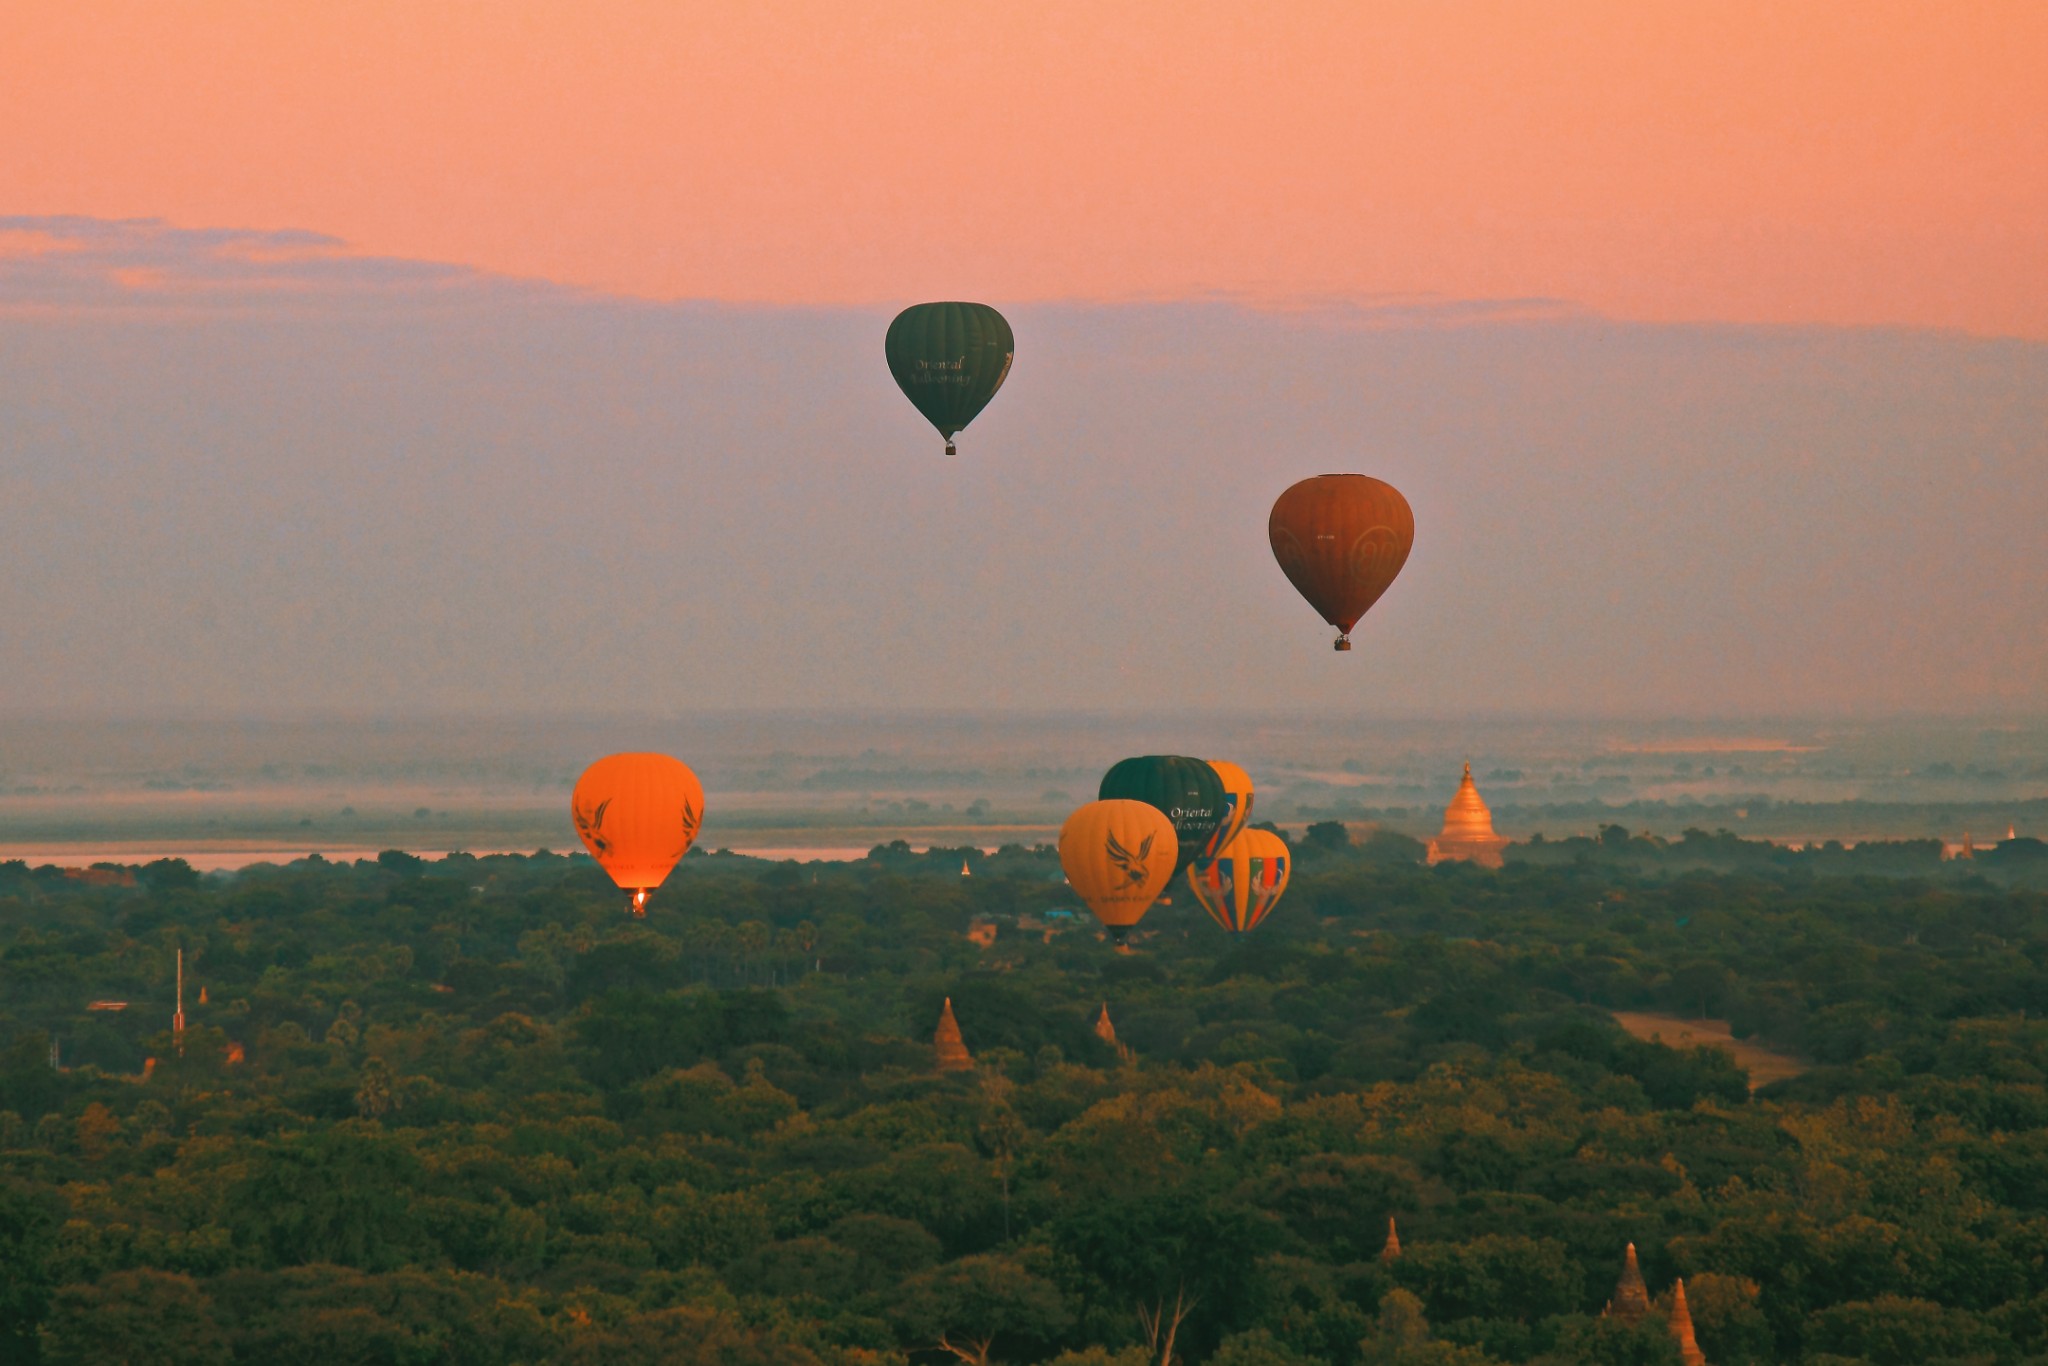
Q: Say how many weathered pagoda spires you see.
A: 5